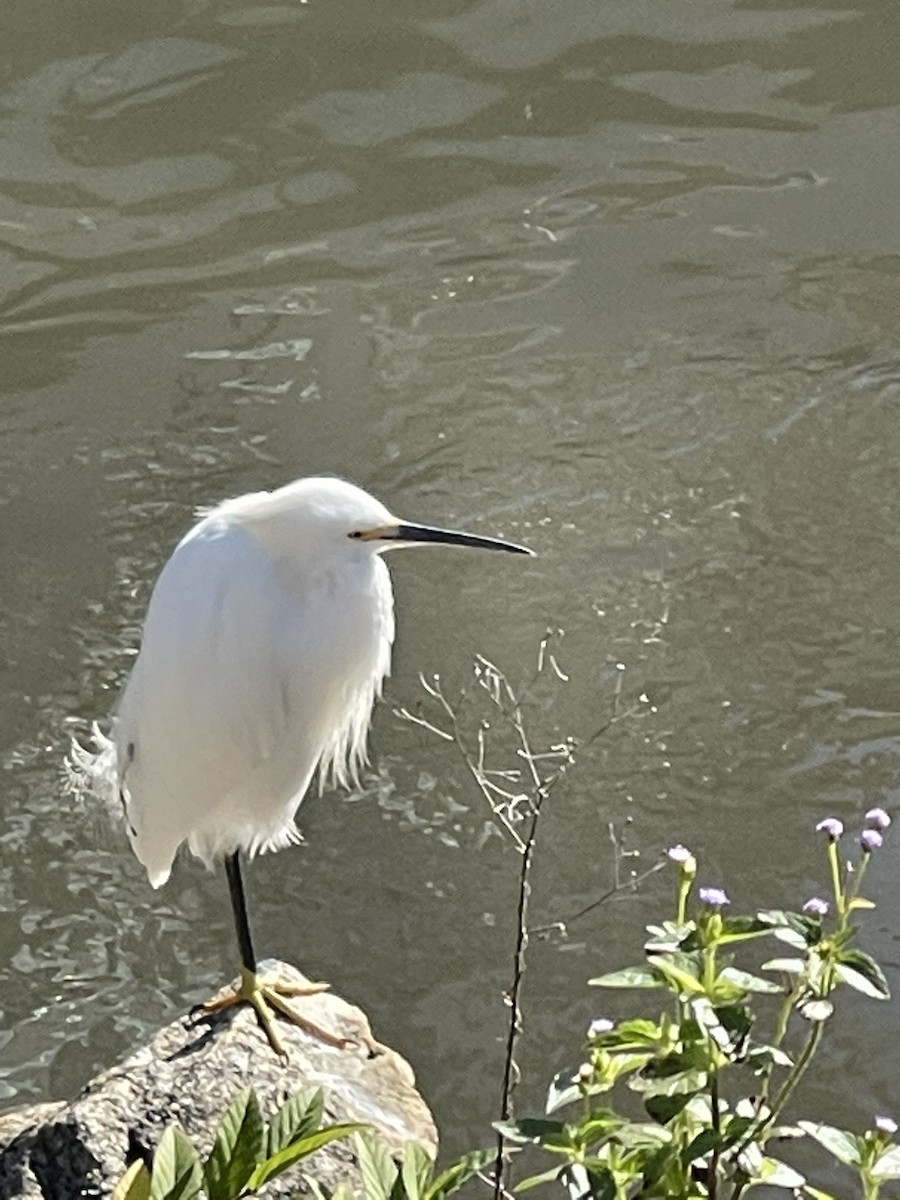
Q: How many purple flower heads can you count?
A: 8